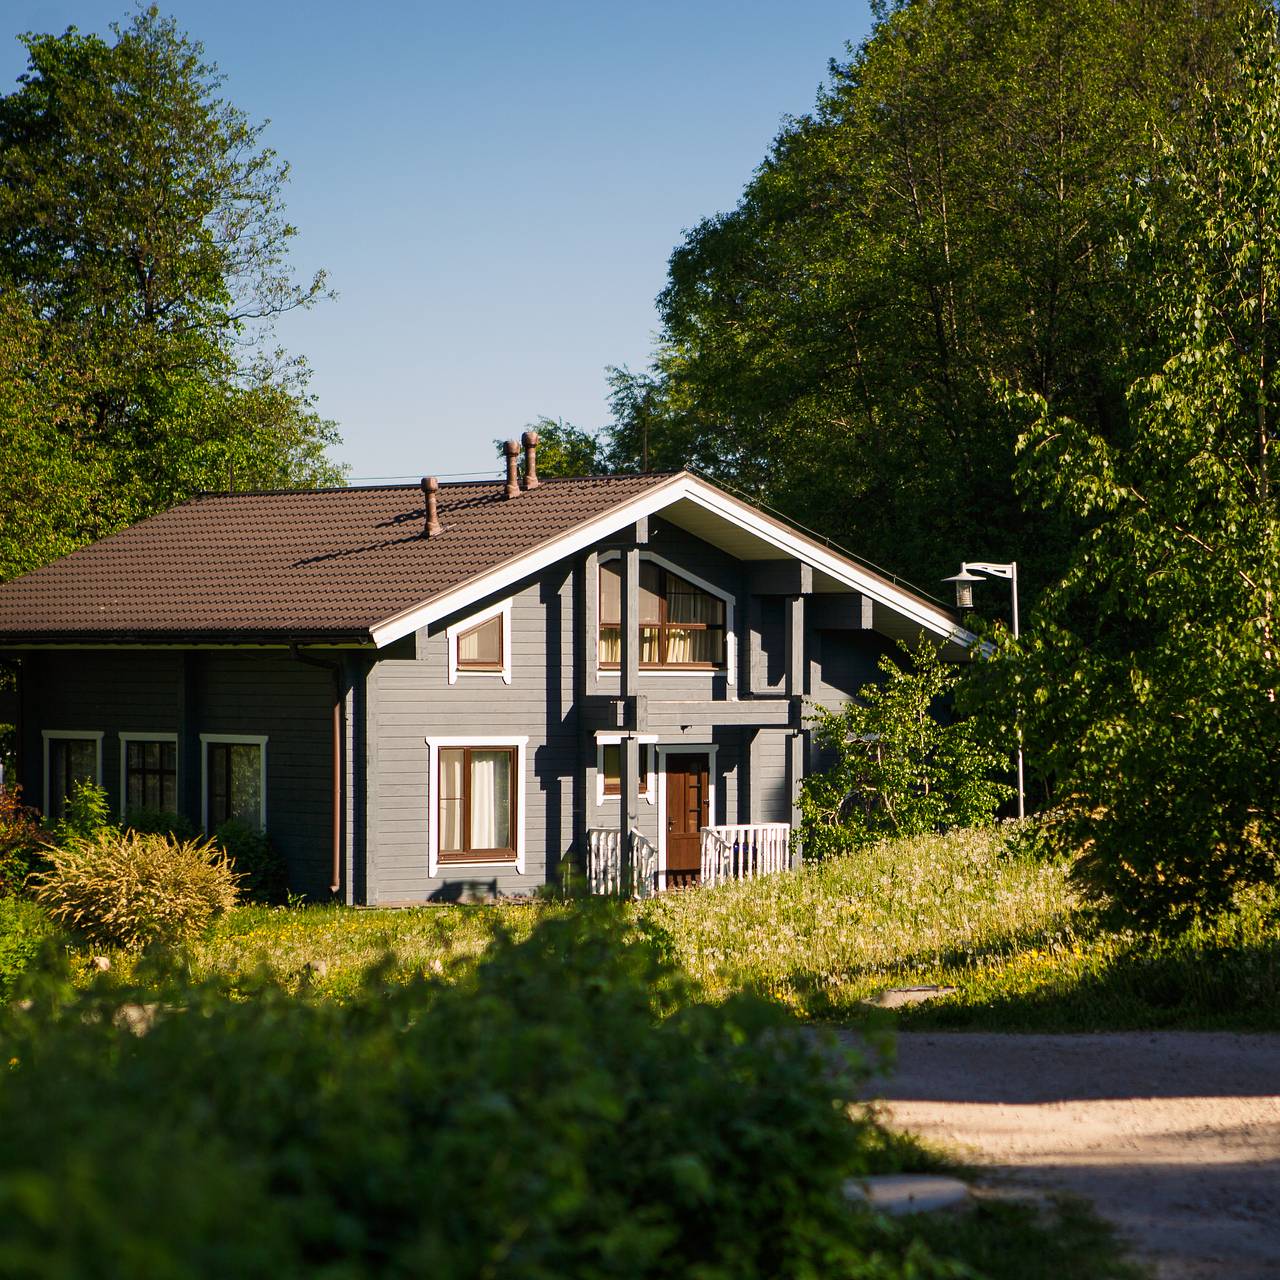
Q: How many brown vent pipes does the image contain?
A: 3